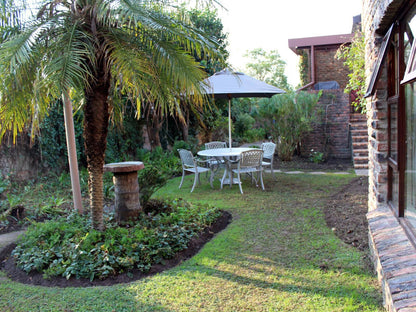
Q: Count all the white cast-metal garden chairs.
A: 4